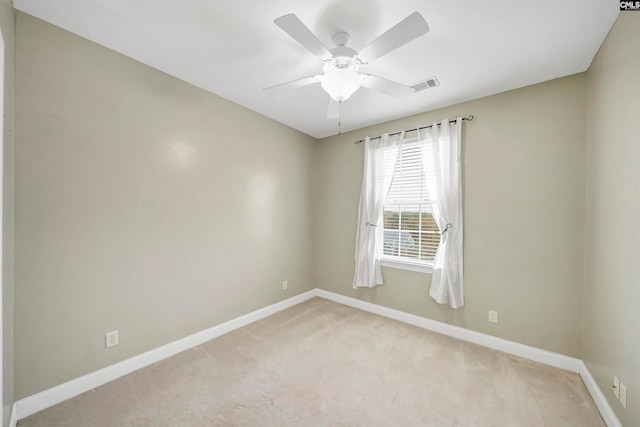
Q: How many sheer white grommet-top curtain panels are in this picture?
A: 2